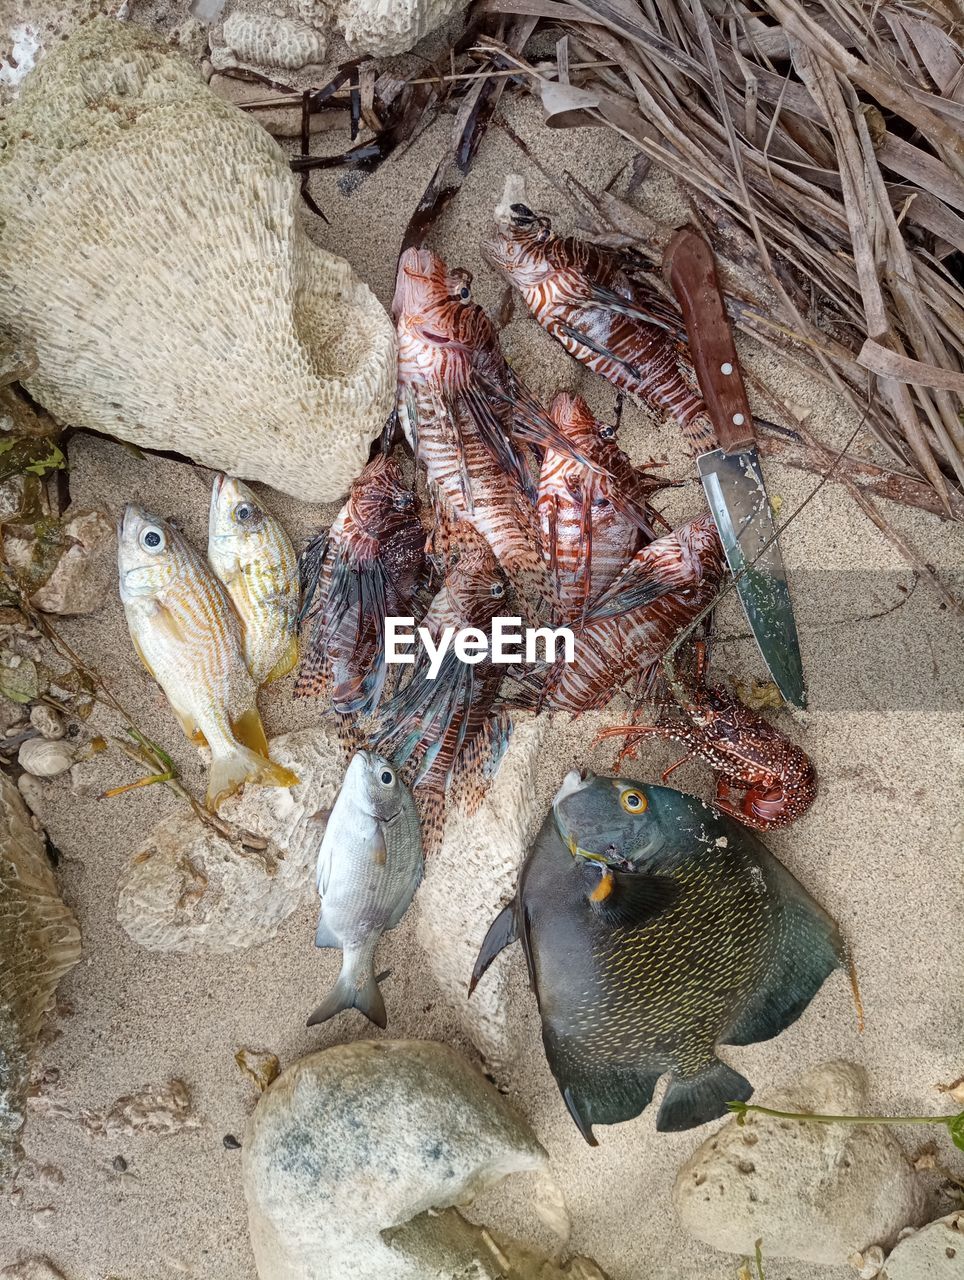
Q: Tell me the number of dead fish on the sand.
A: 10